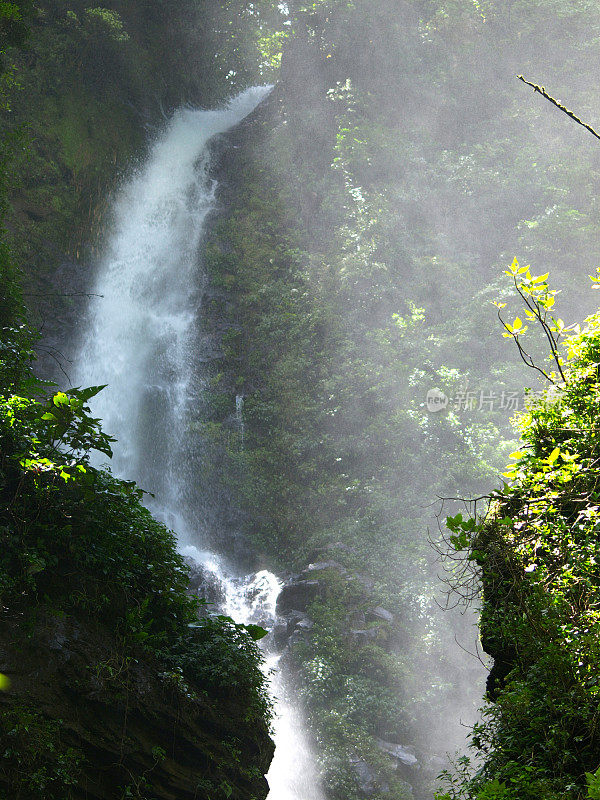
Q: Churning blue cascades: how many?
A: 1